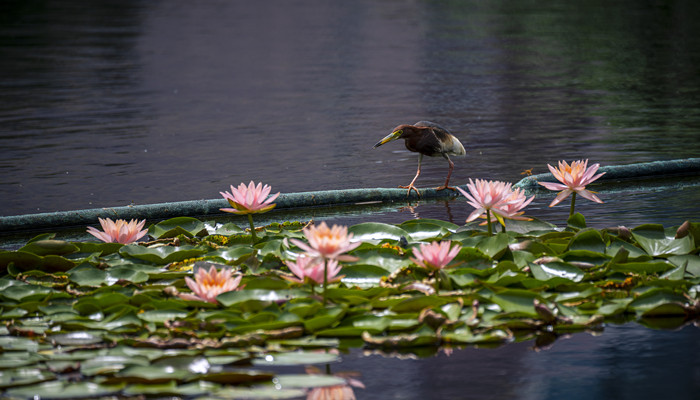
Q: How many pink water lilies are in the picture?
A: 9